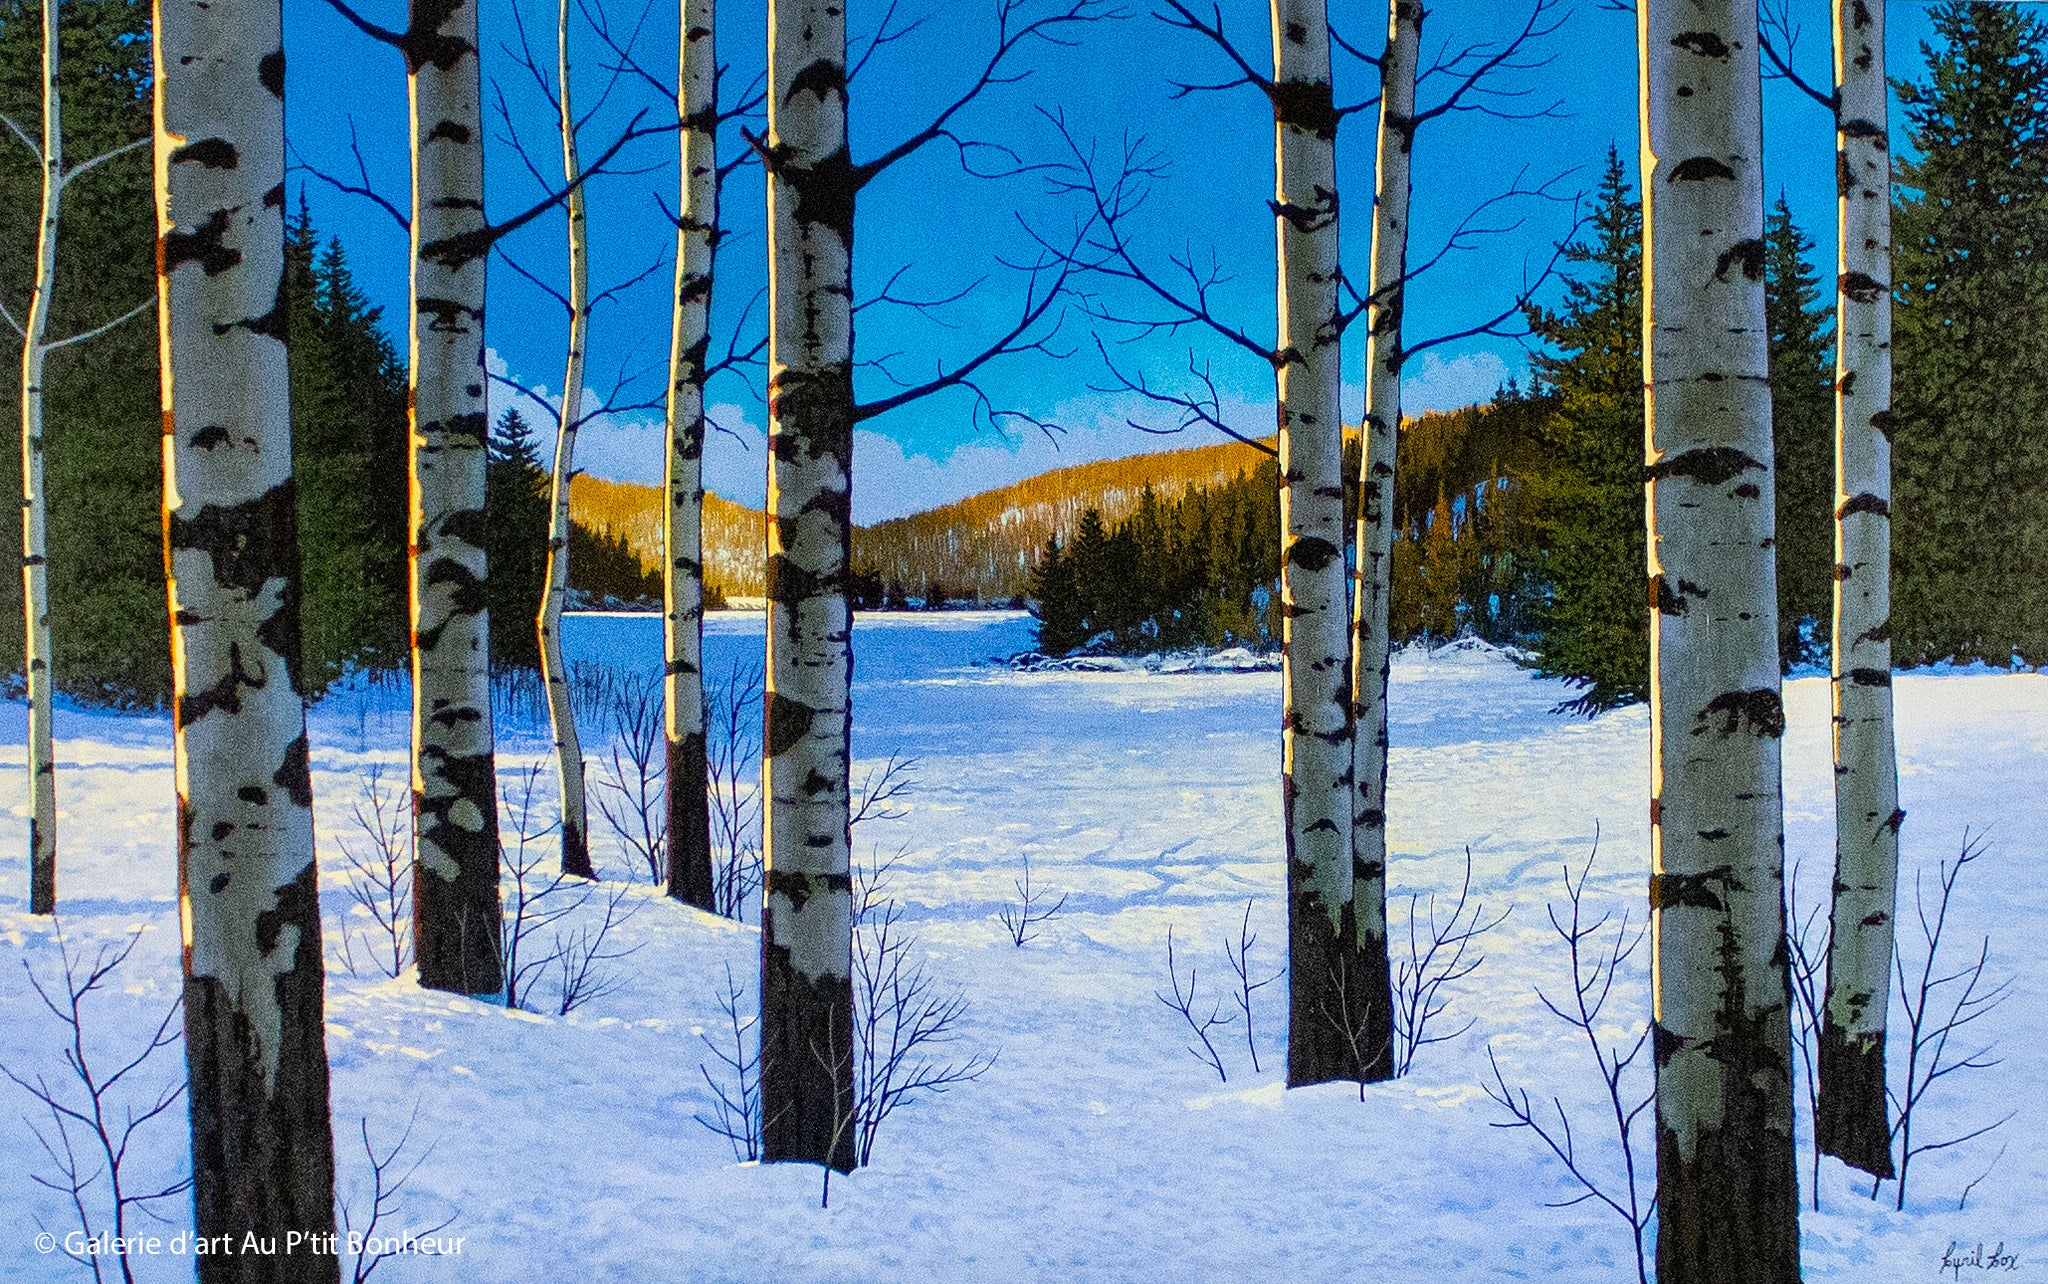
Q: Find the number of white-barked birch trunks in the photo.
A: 10